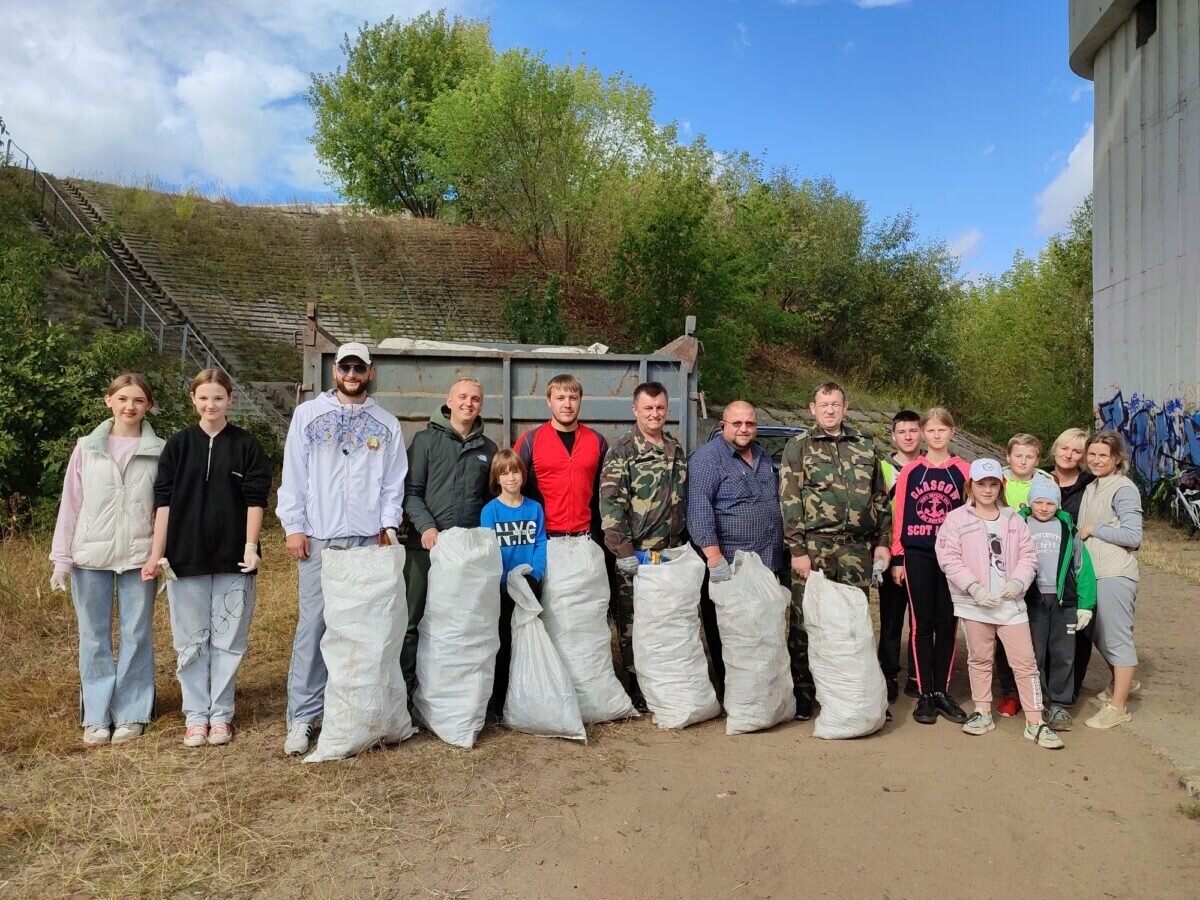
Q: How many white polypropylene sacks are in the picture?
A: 7